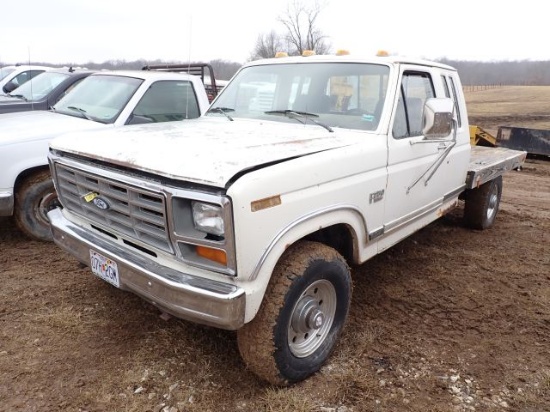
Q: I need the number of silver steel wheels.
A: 2